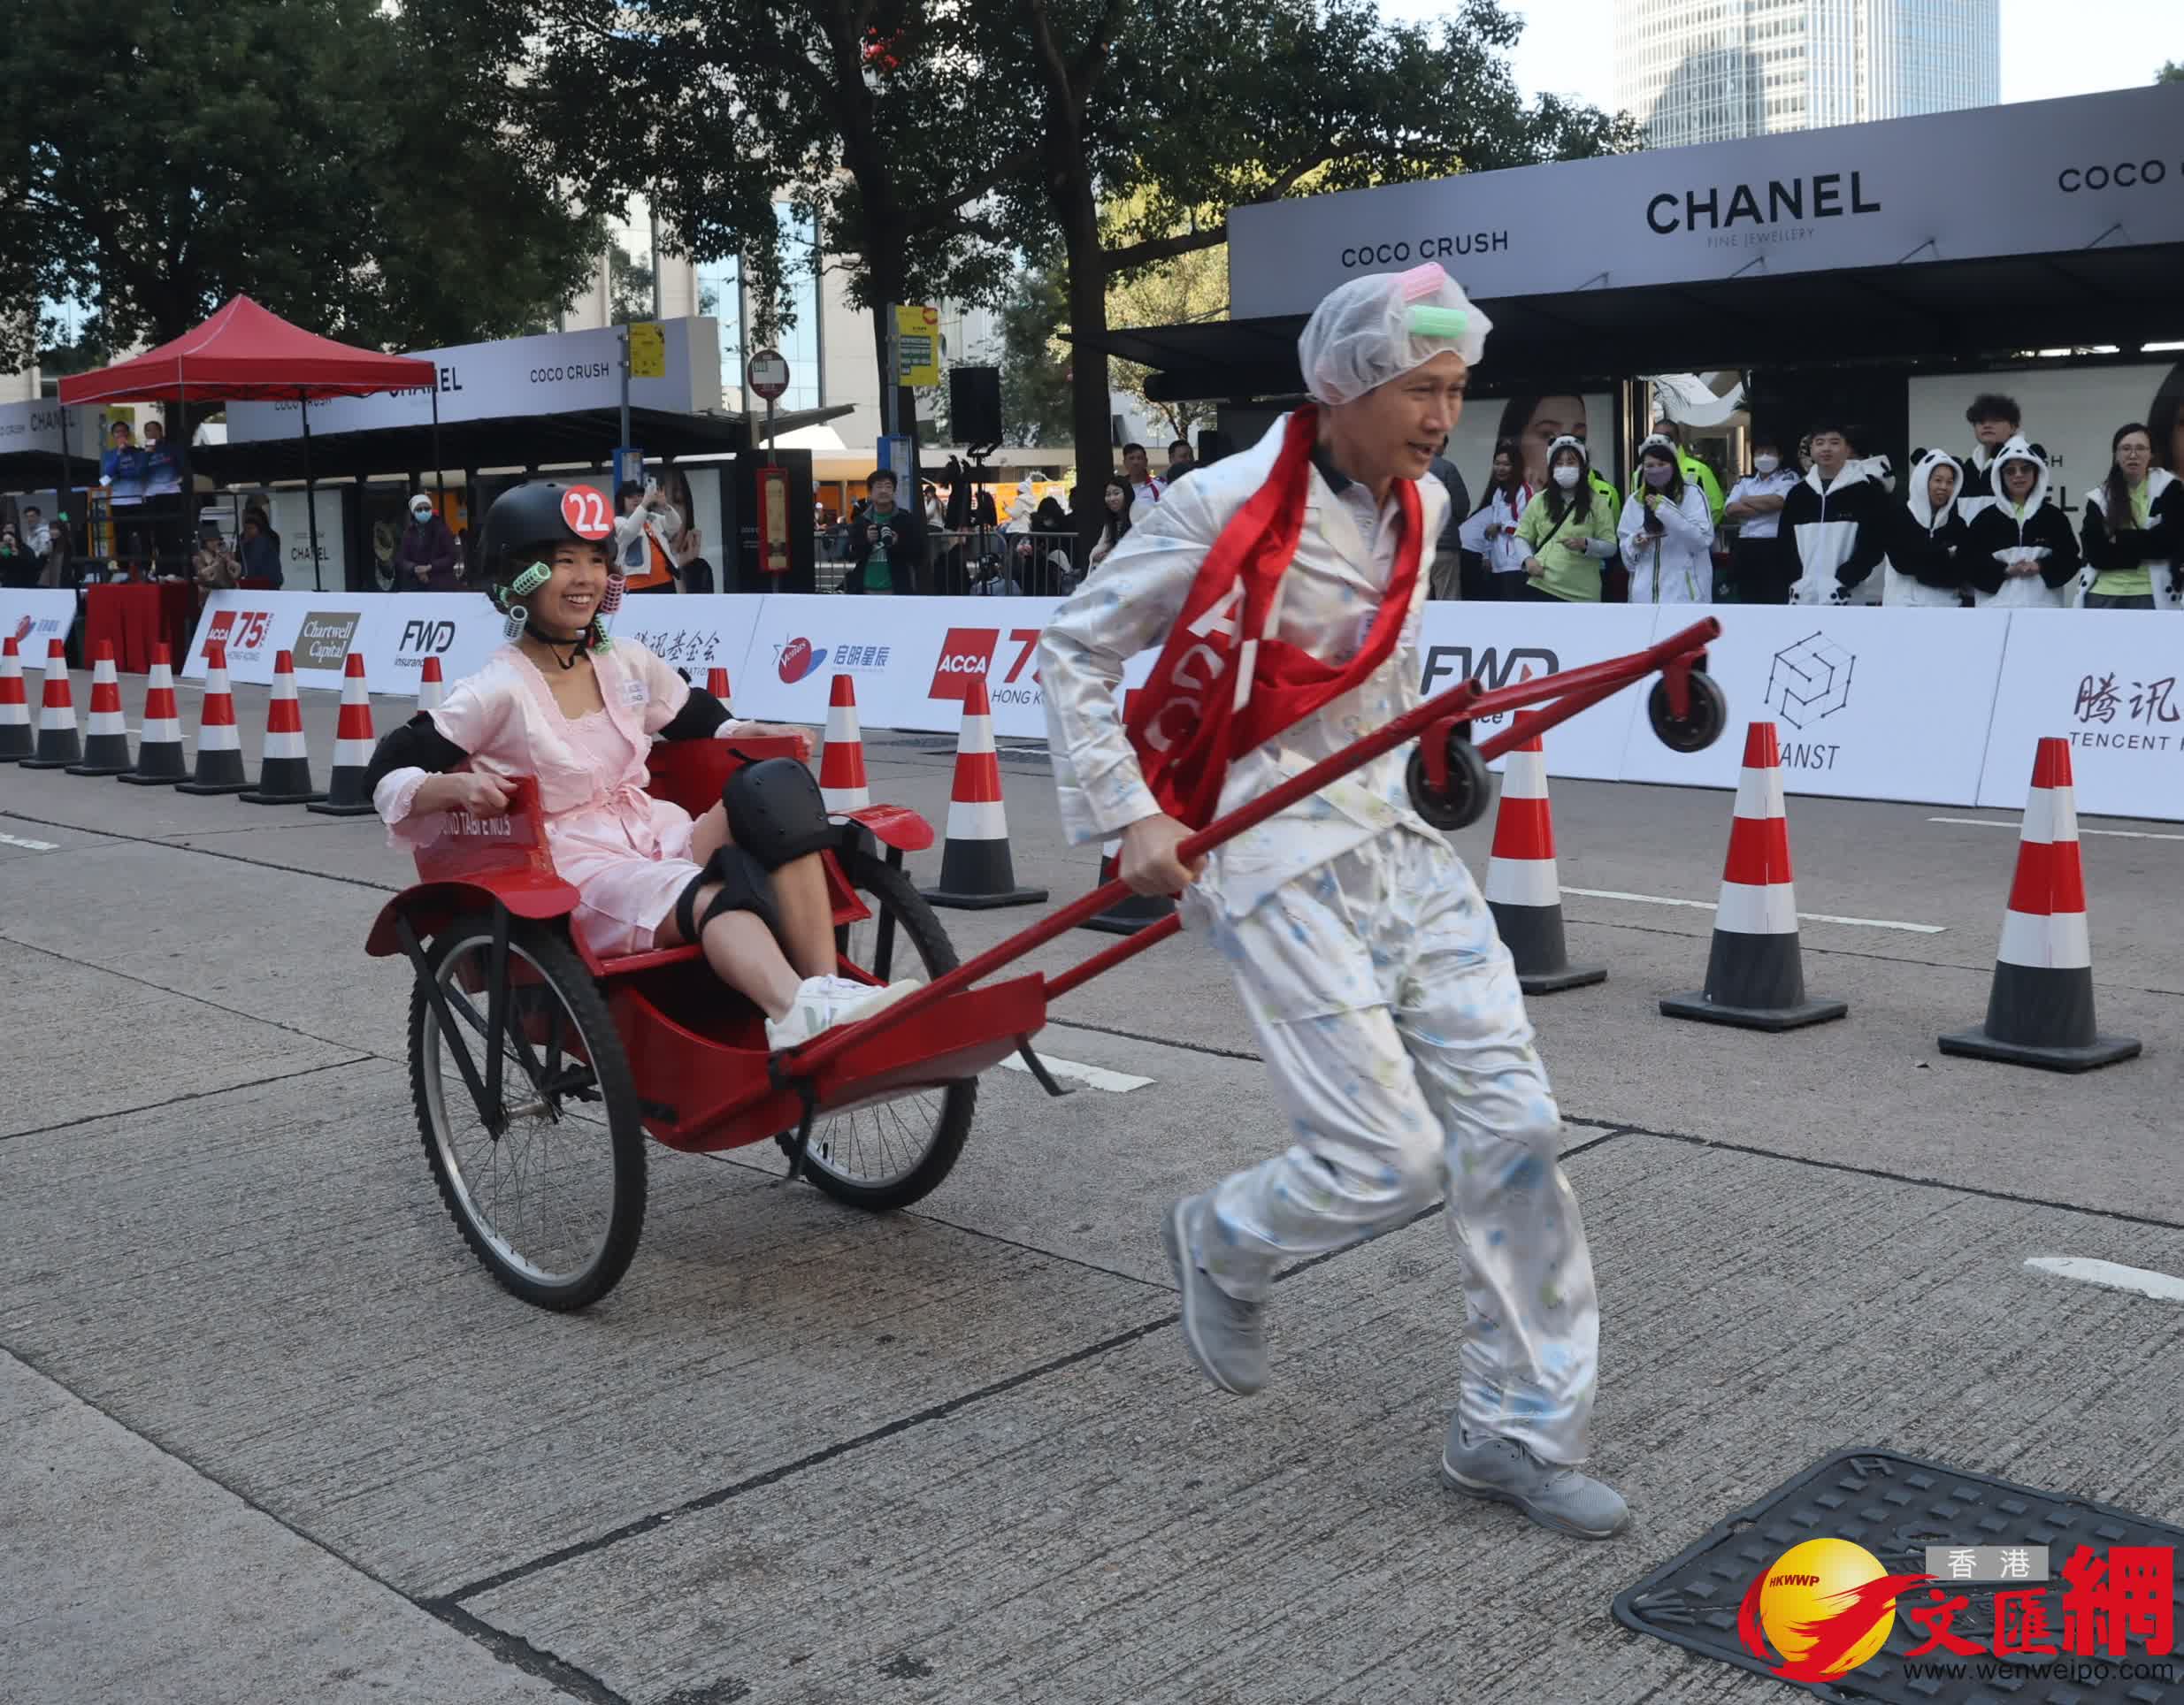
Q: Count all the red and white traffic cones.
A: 15